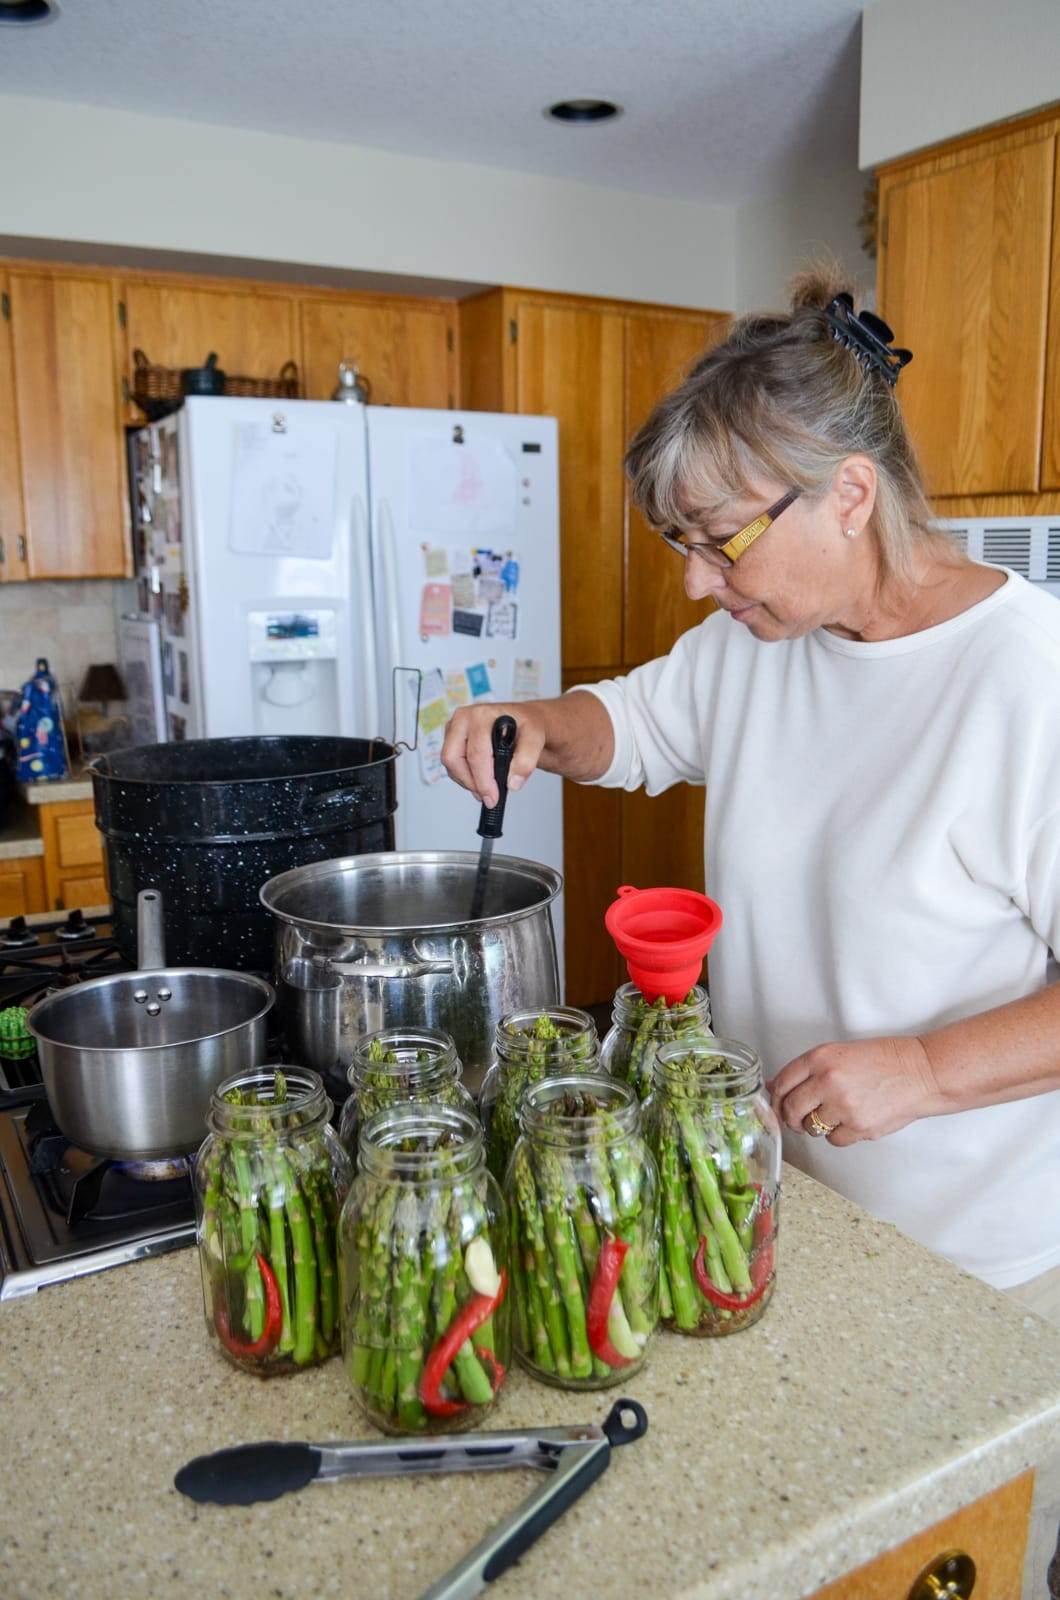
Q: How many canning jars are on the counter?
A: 7